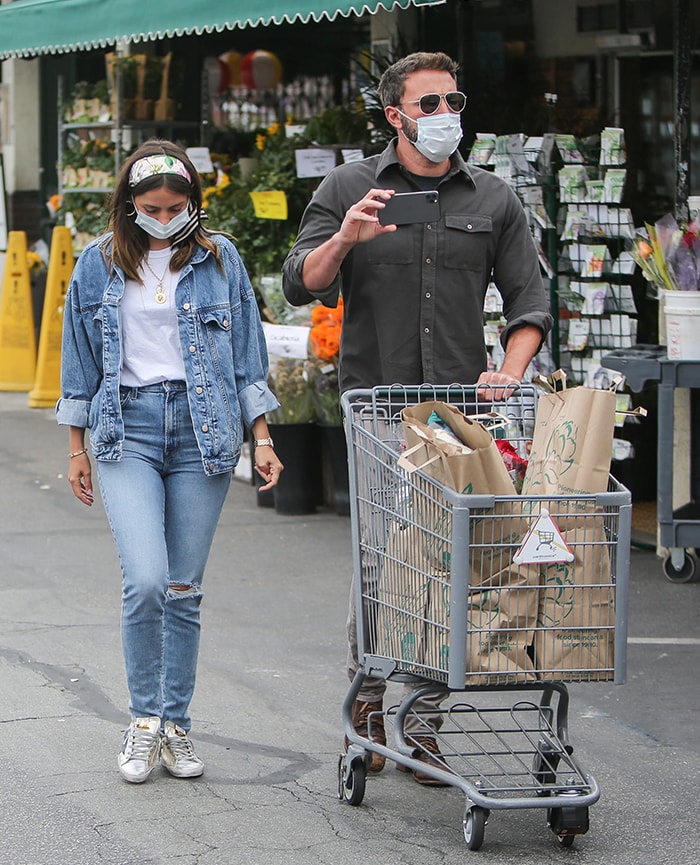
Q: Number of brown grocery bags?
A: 5